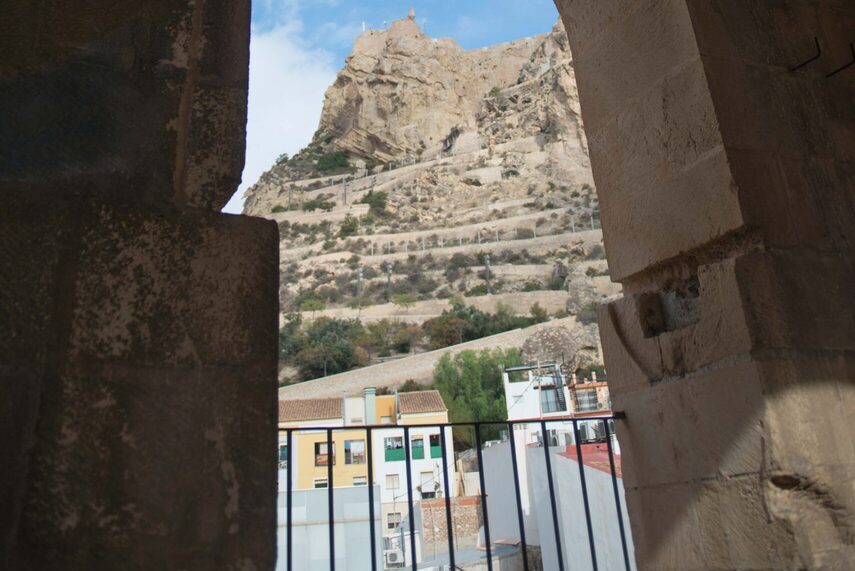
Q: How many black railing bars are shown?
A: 10